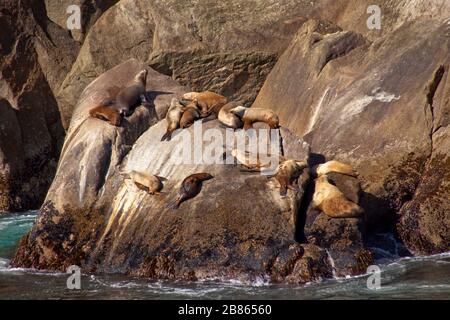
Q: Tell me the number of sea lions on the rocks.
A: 13